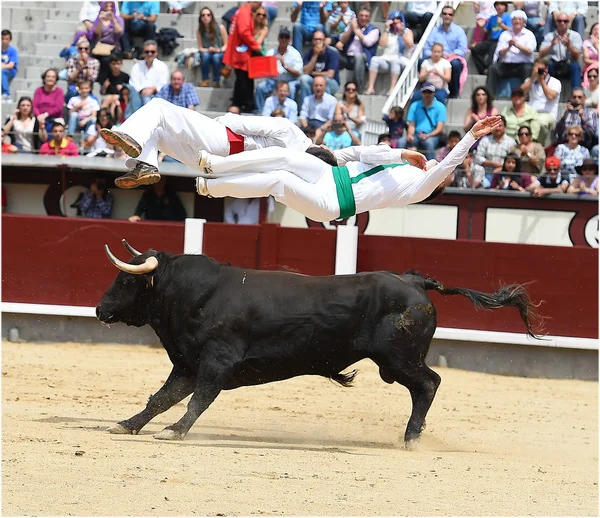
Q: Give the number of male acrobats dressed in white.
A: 2